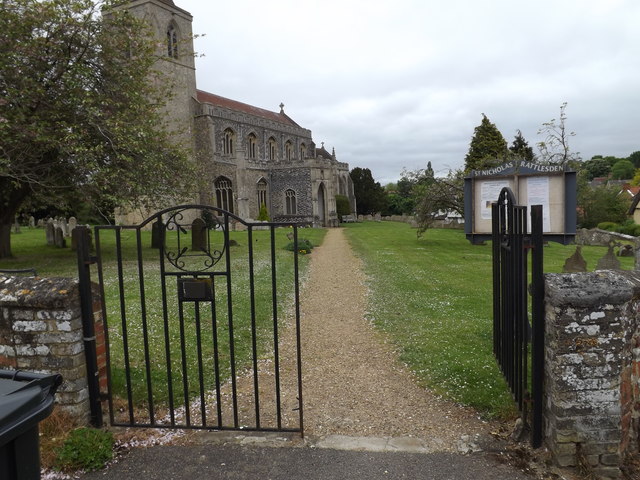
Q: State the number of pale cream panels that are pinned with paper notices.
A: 2